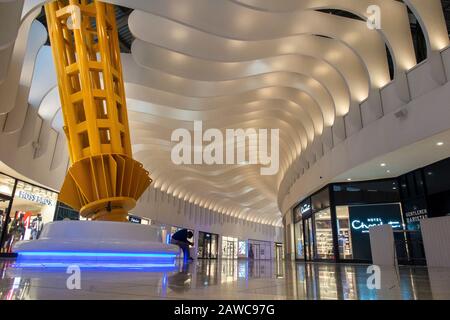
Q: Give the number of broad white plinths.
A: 1